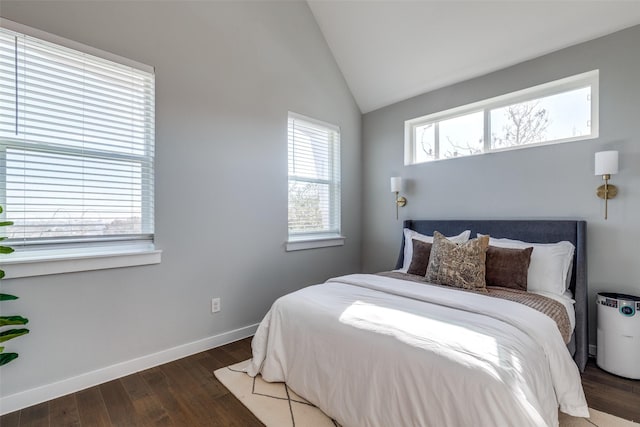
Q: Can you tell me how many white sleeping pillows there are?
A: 2